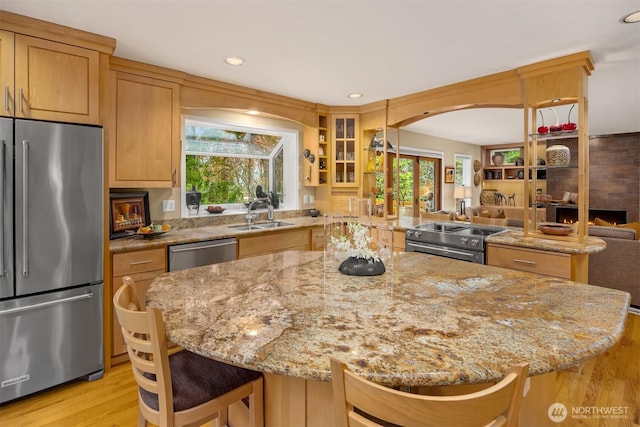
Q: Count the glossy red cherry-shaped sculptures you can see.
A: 3